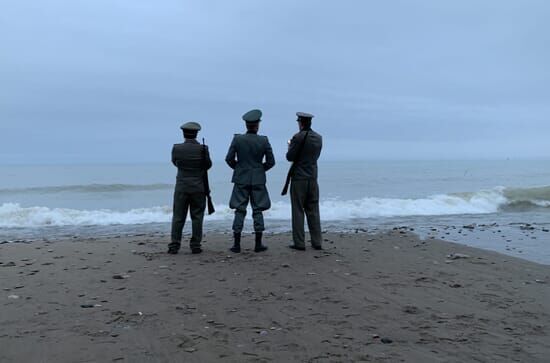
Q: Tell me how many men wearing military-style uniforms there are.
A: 3